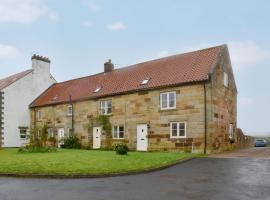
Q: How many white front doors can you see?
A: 3